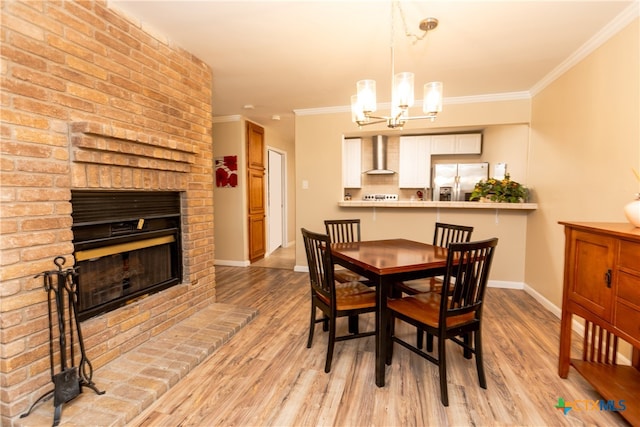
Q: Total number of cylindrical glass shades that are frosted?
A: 5